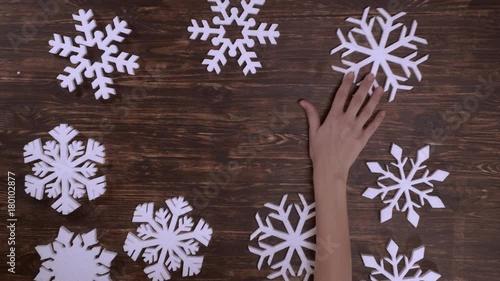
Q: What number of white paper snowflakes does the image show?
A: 9